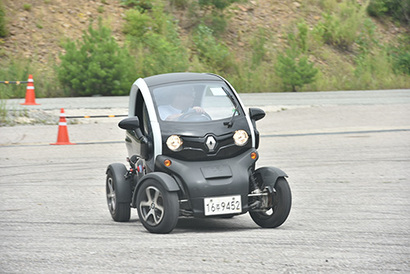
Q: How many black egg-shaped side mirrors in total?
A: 2